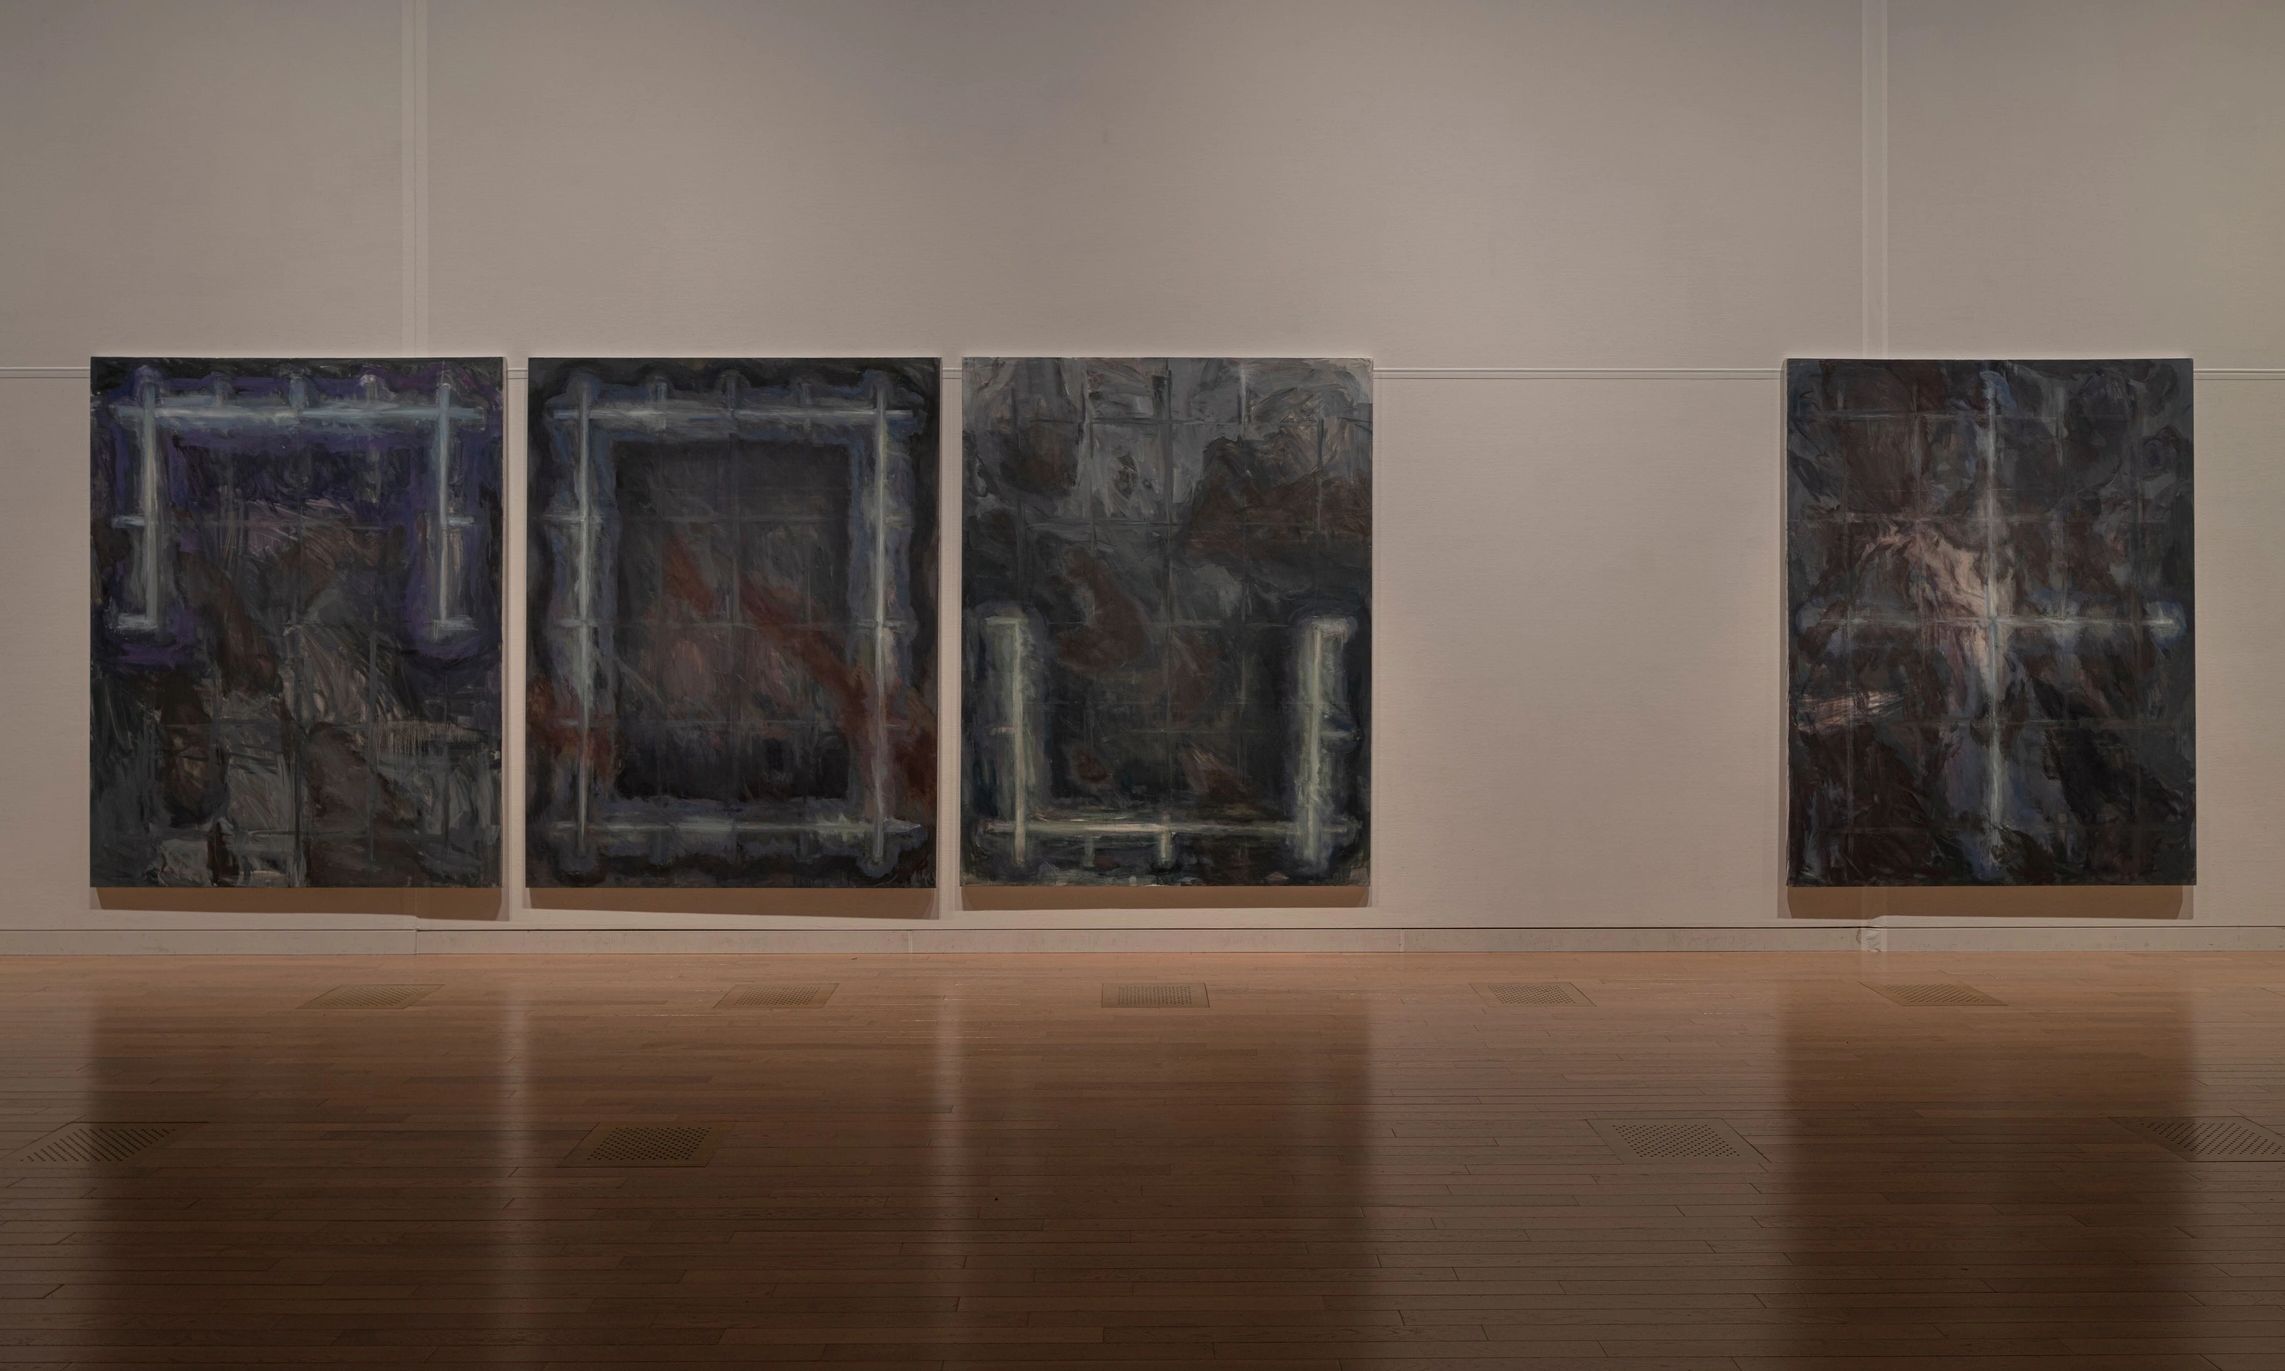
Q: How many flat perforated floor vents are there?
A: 9